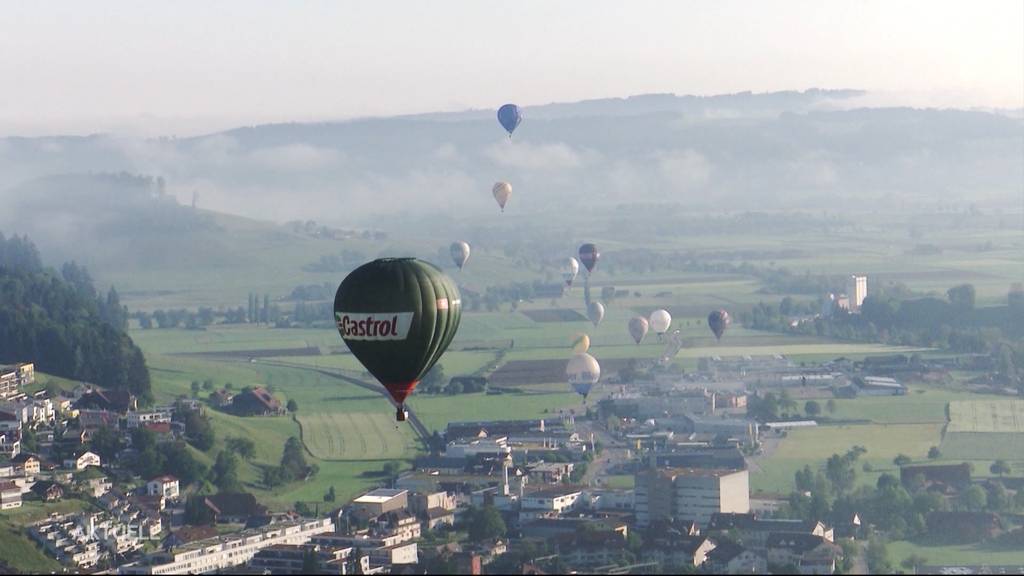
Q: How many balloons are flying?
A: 12